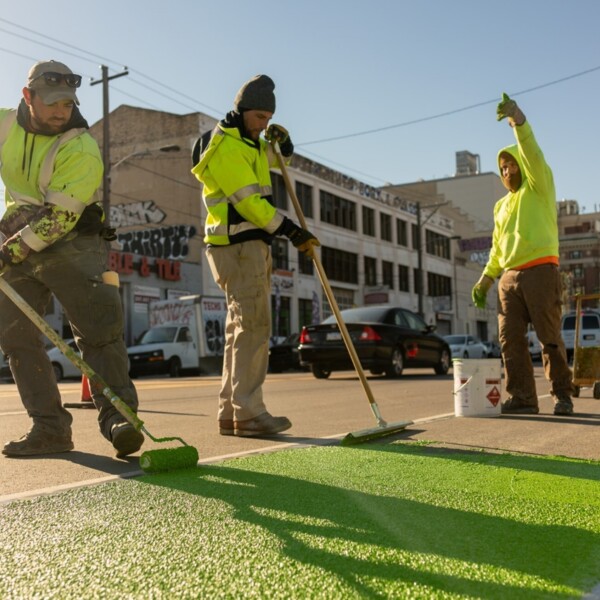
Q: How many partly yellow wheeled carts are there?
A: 1